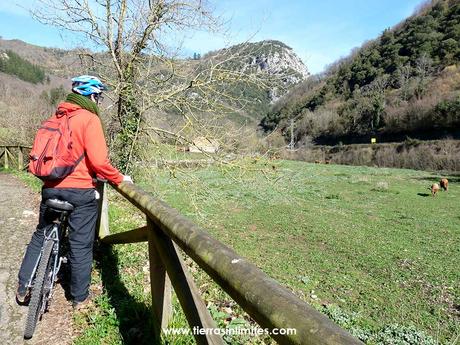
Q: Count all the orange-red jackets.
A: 1